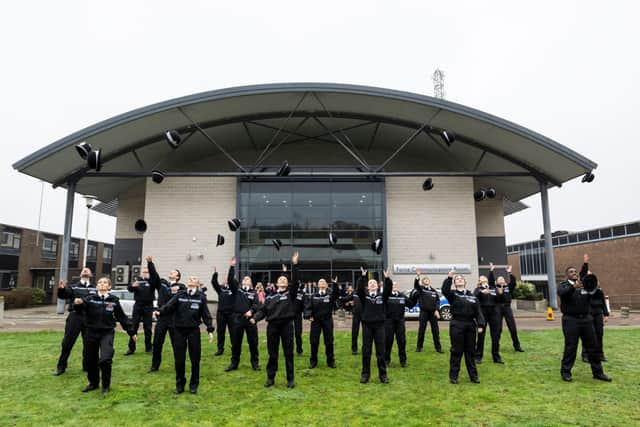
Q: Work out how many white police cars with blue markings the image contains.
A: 1